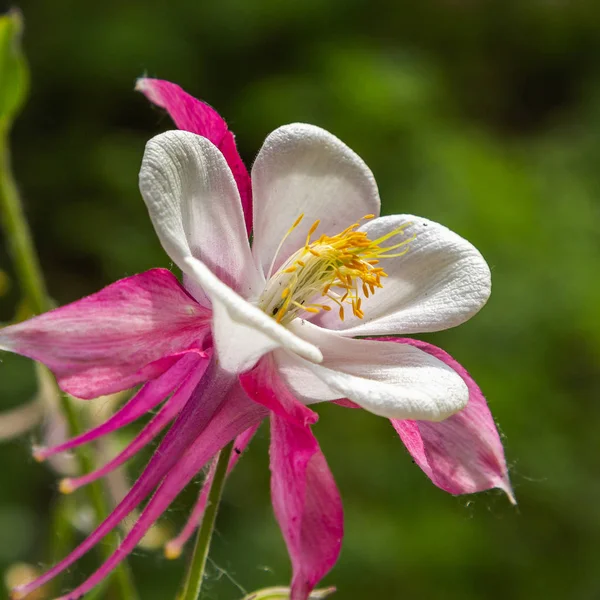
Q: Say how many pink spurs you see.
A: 5